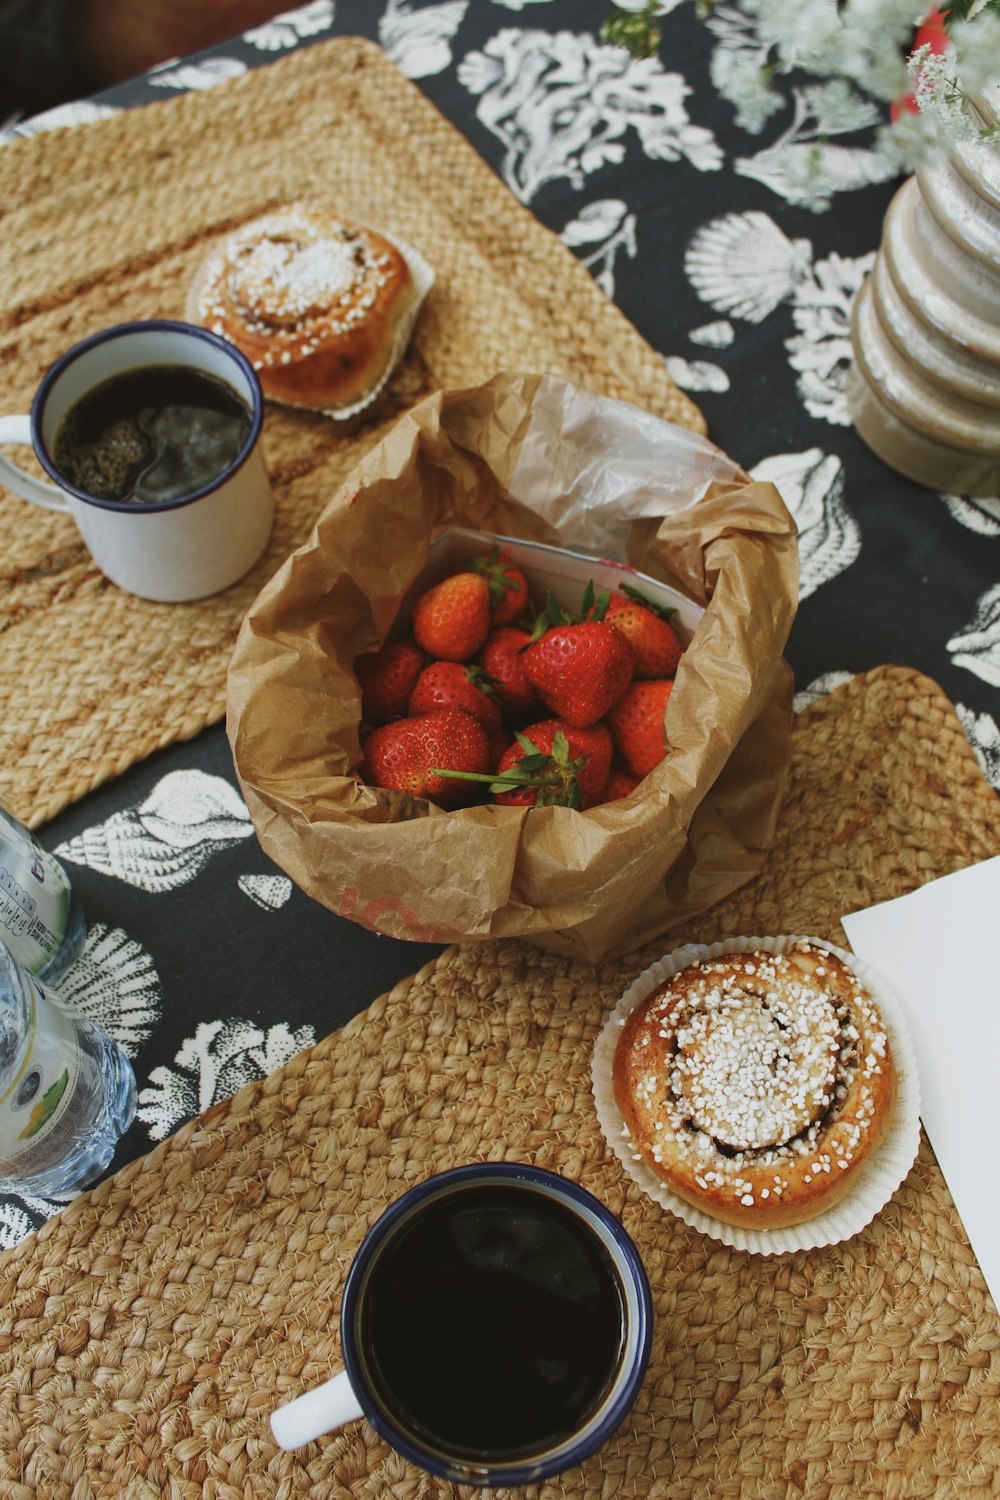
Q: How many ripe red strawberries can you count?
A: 11